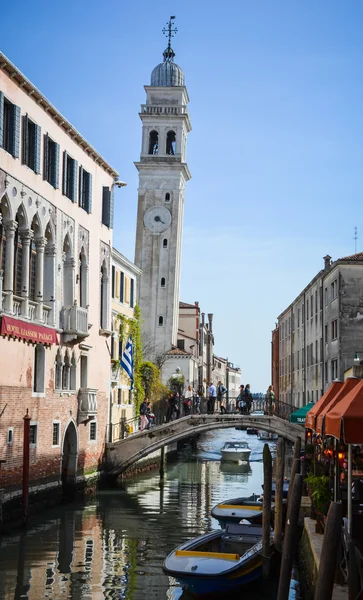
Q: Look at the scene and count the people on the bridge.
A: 11